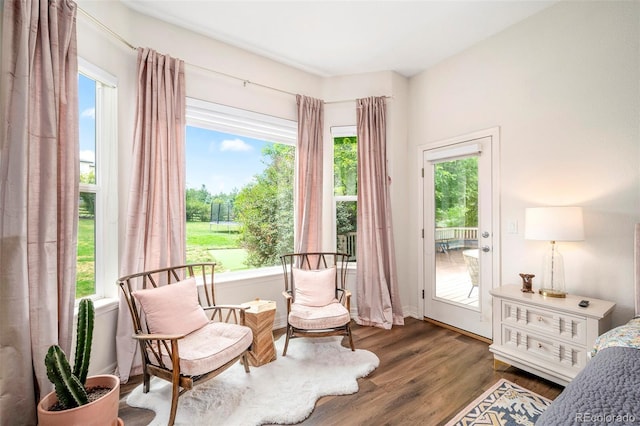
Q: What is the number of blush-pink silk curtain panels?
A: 4